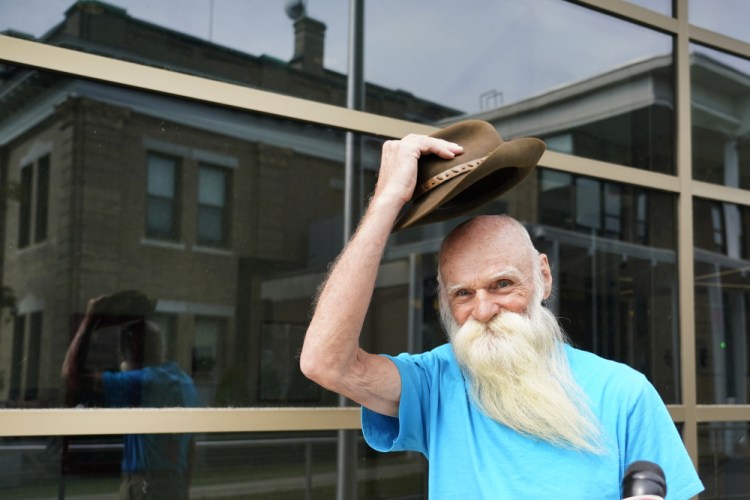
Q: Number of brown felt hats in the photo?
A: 1